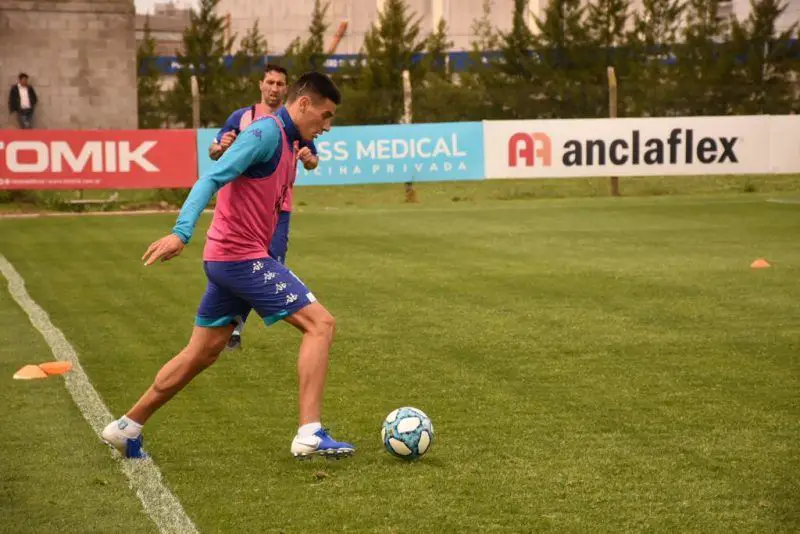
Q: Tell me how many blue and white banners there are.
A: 1